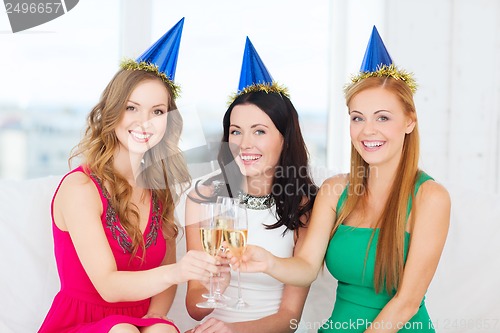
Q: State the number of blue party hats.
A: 3